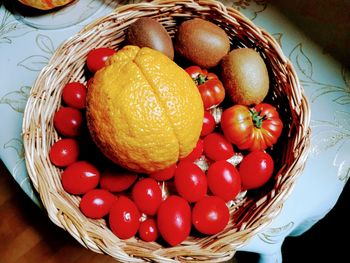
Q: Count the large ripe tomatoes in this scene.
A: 2